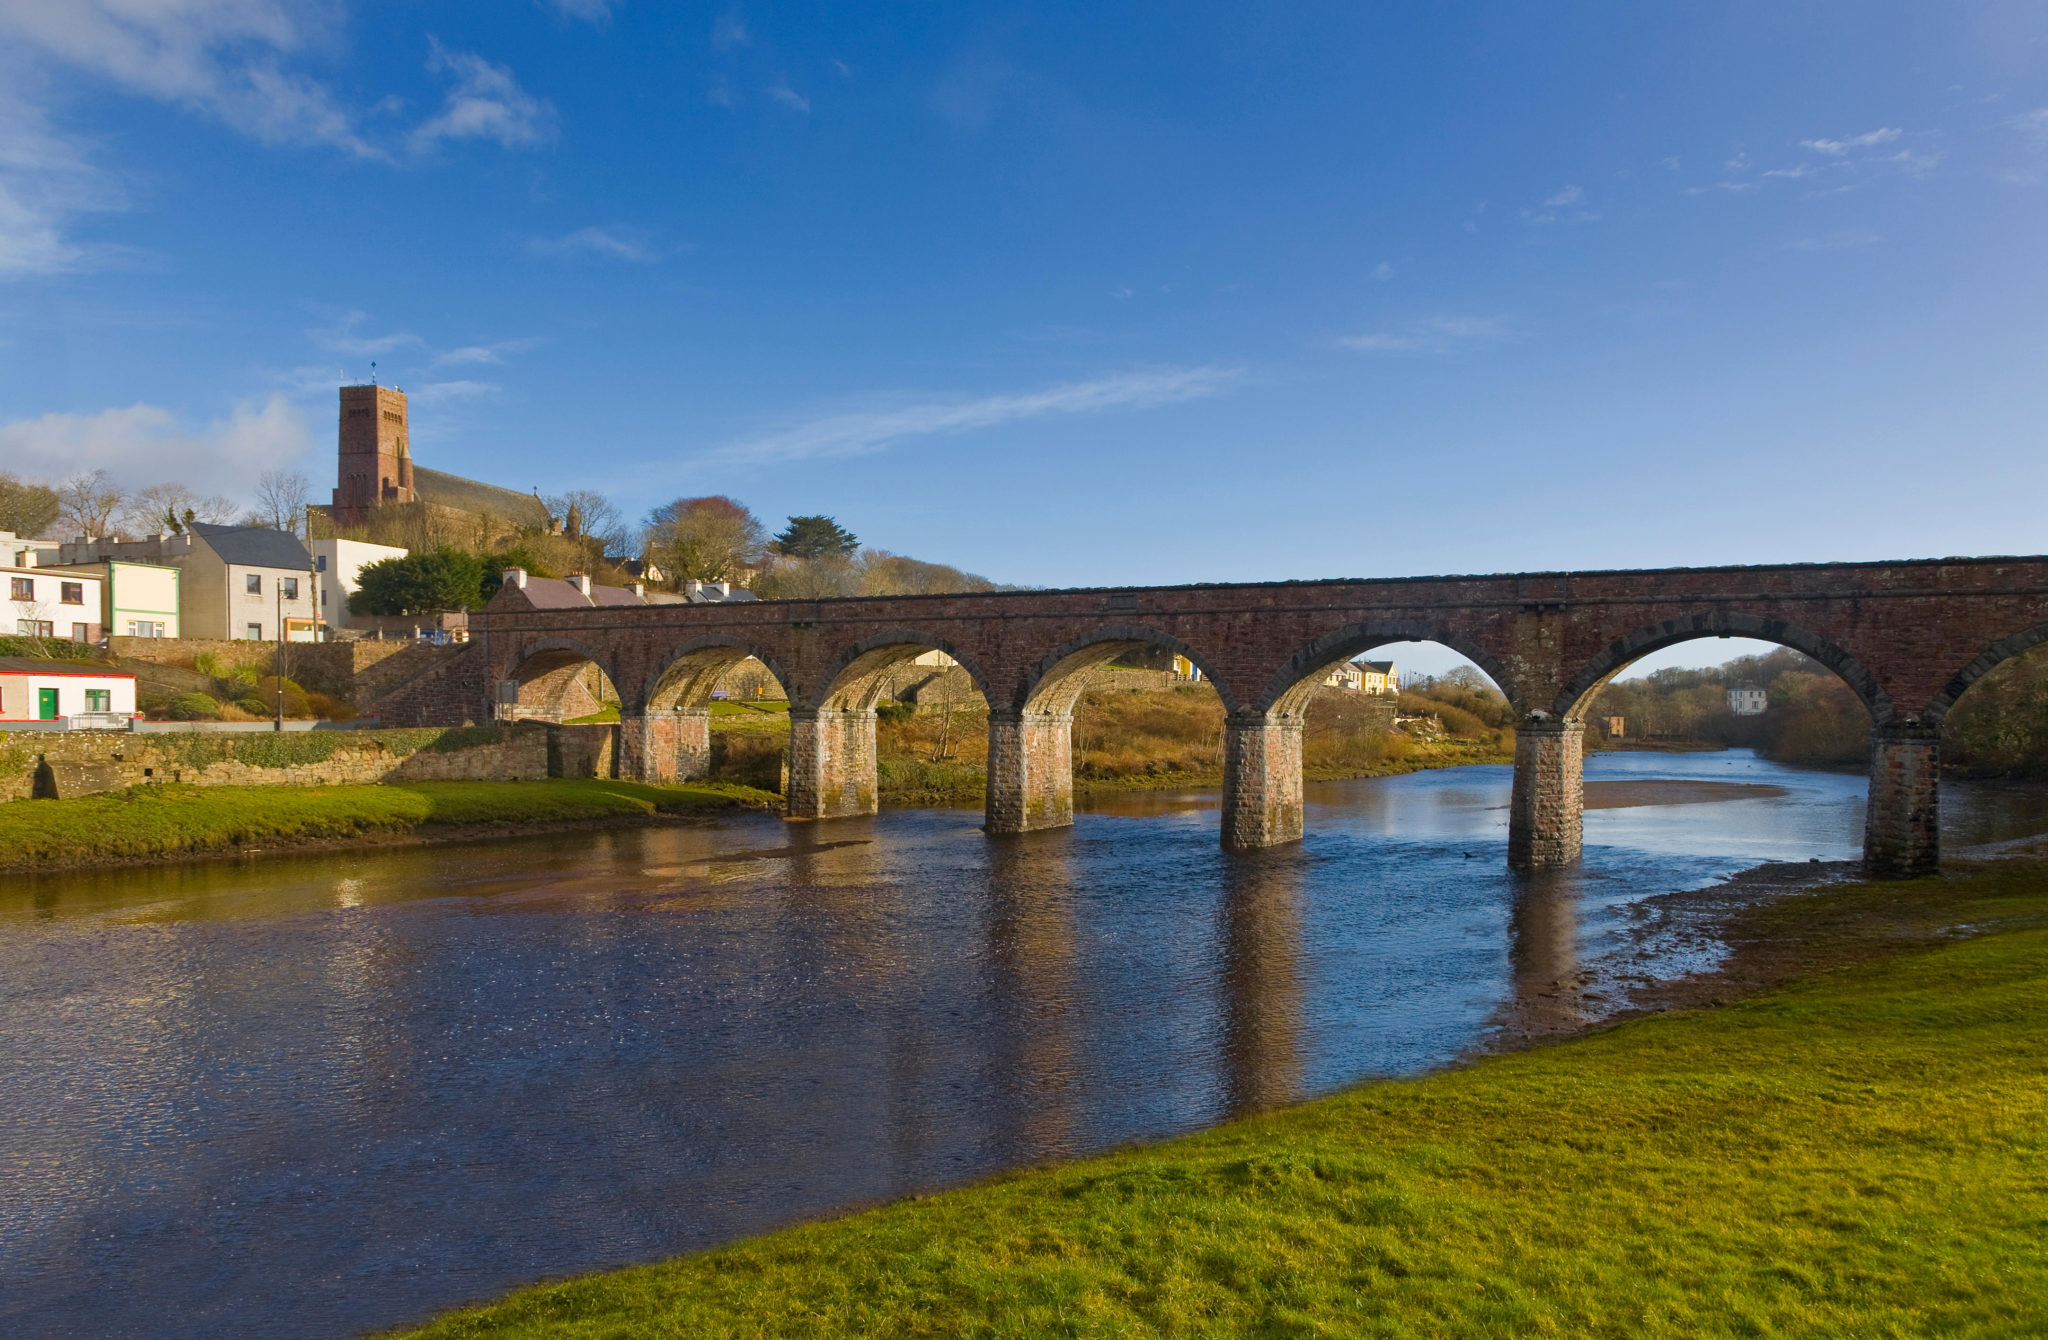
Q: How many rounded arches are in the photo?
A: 7